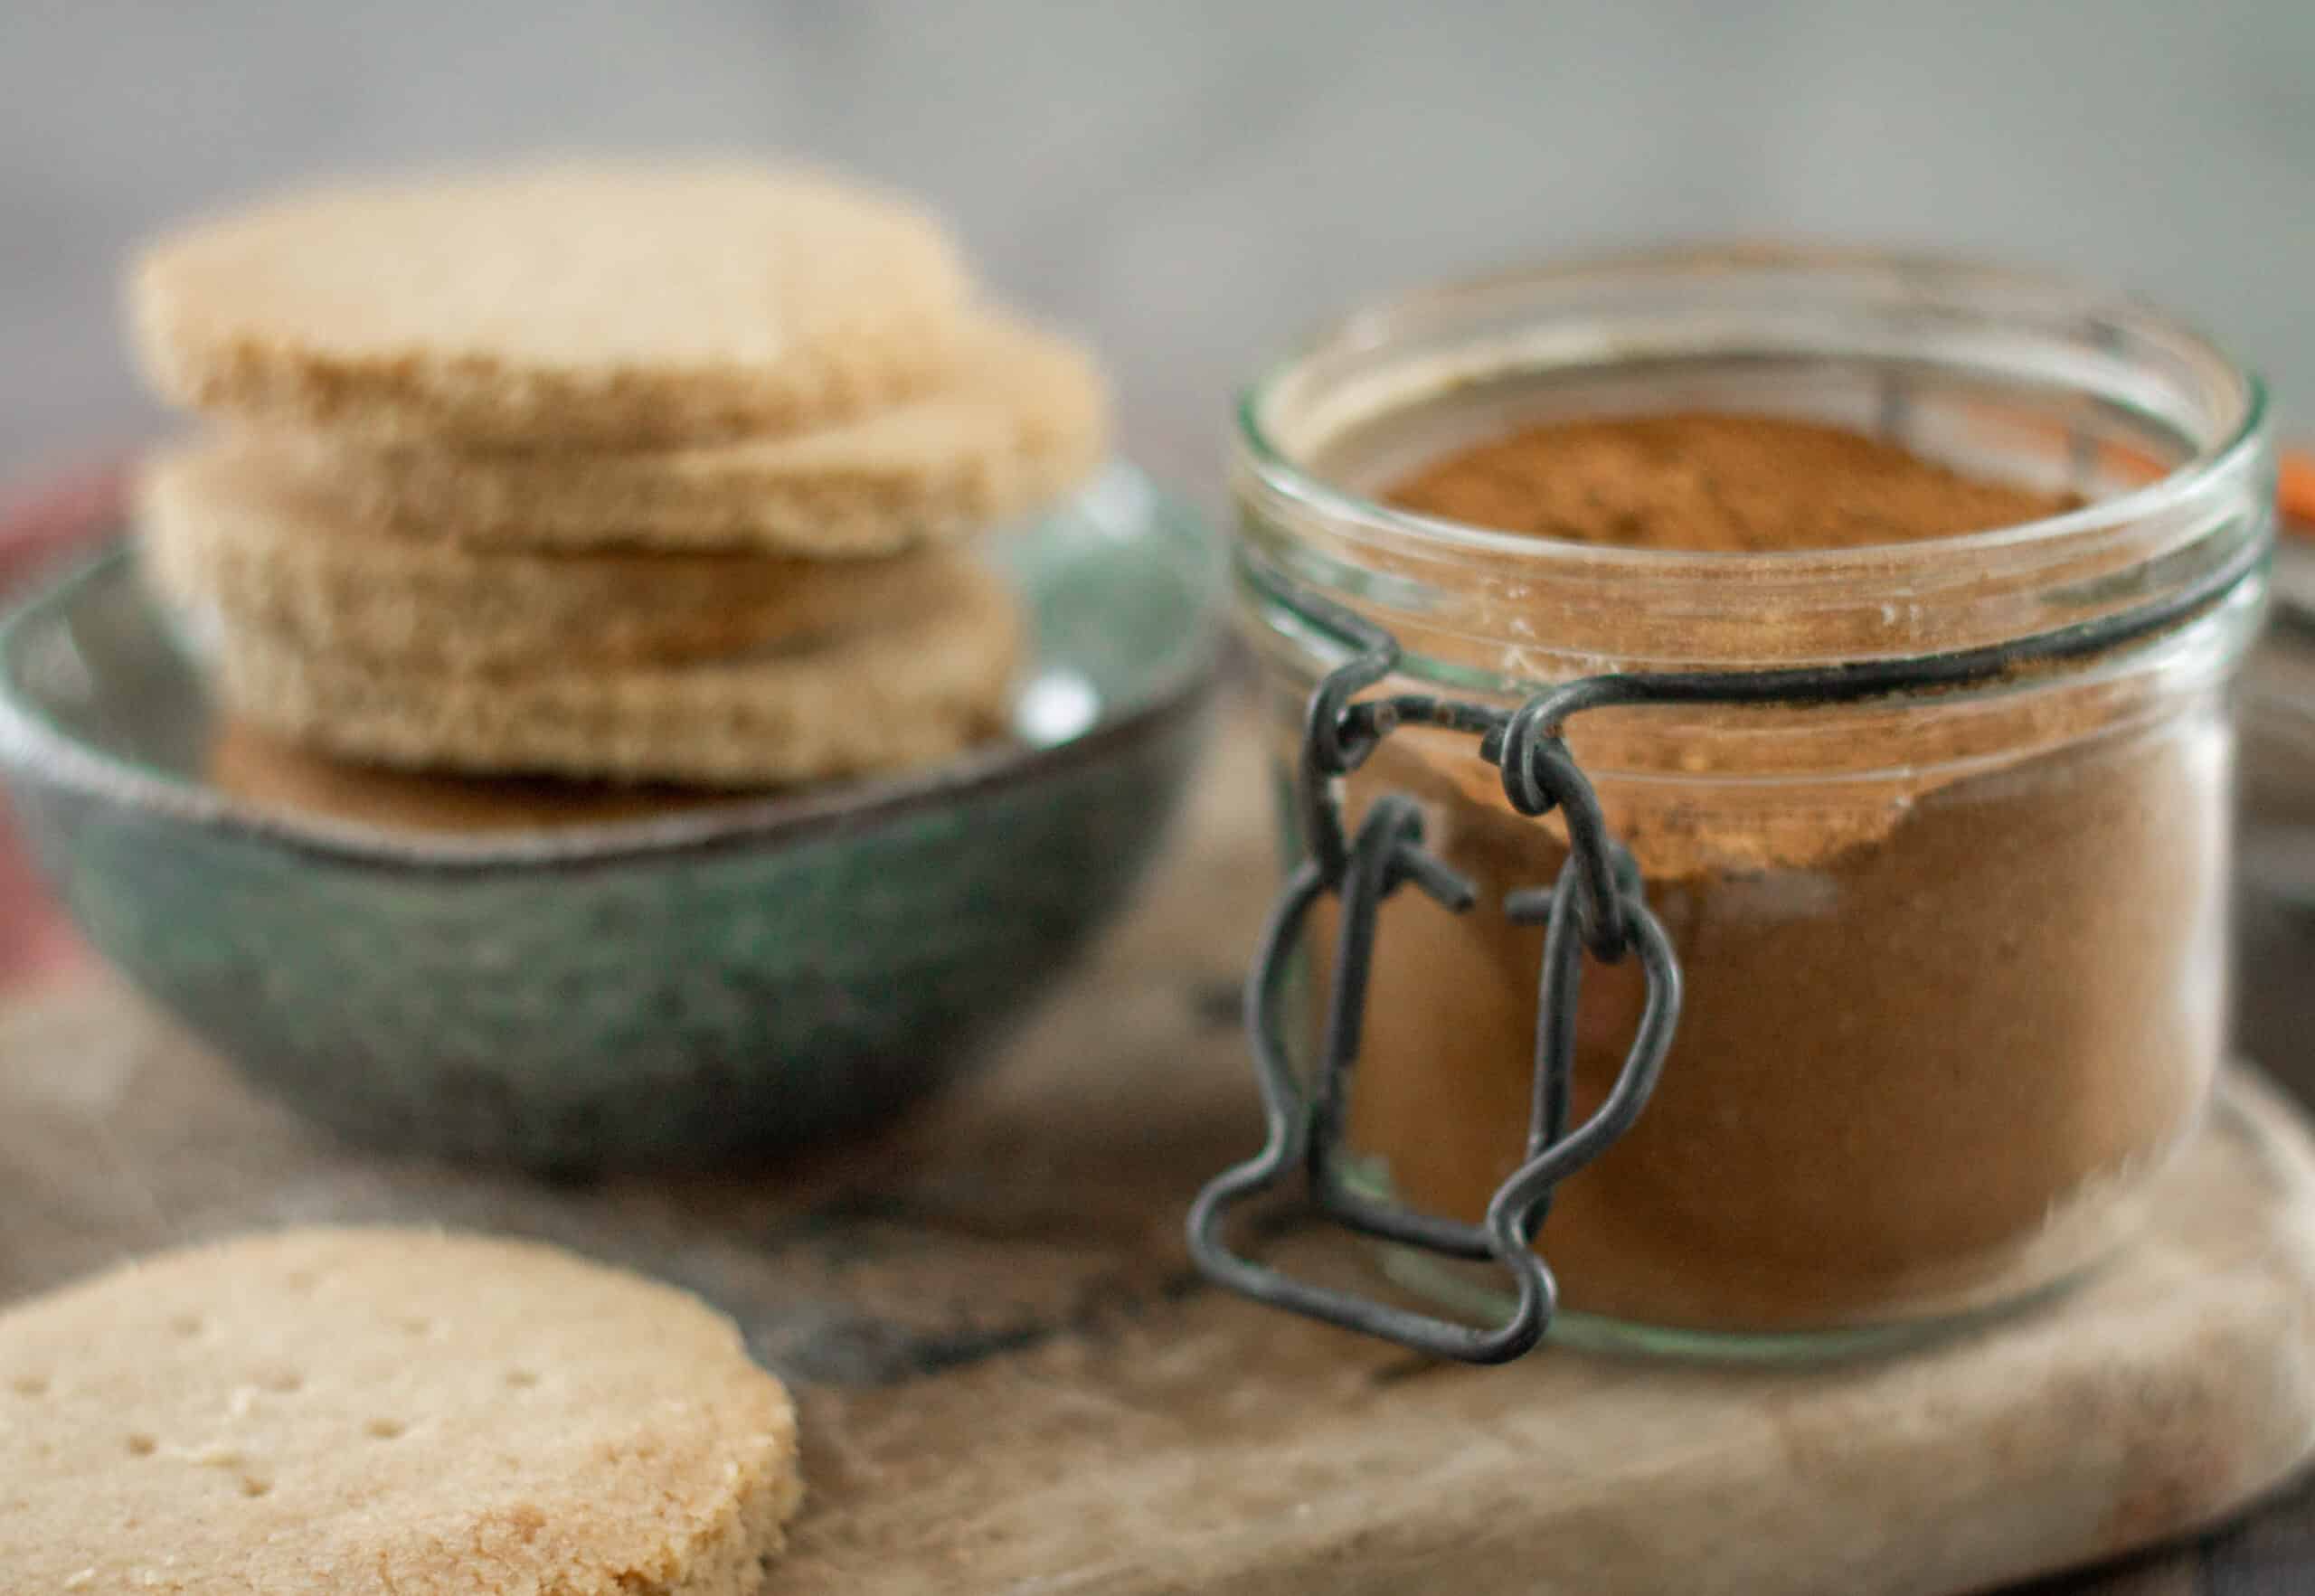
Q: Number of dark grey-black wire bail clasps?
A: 1